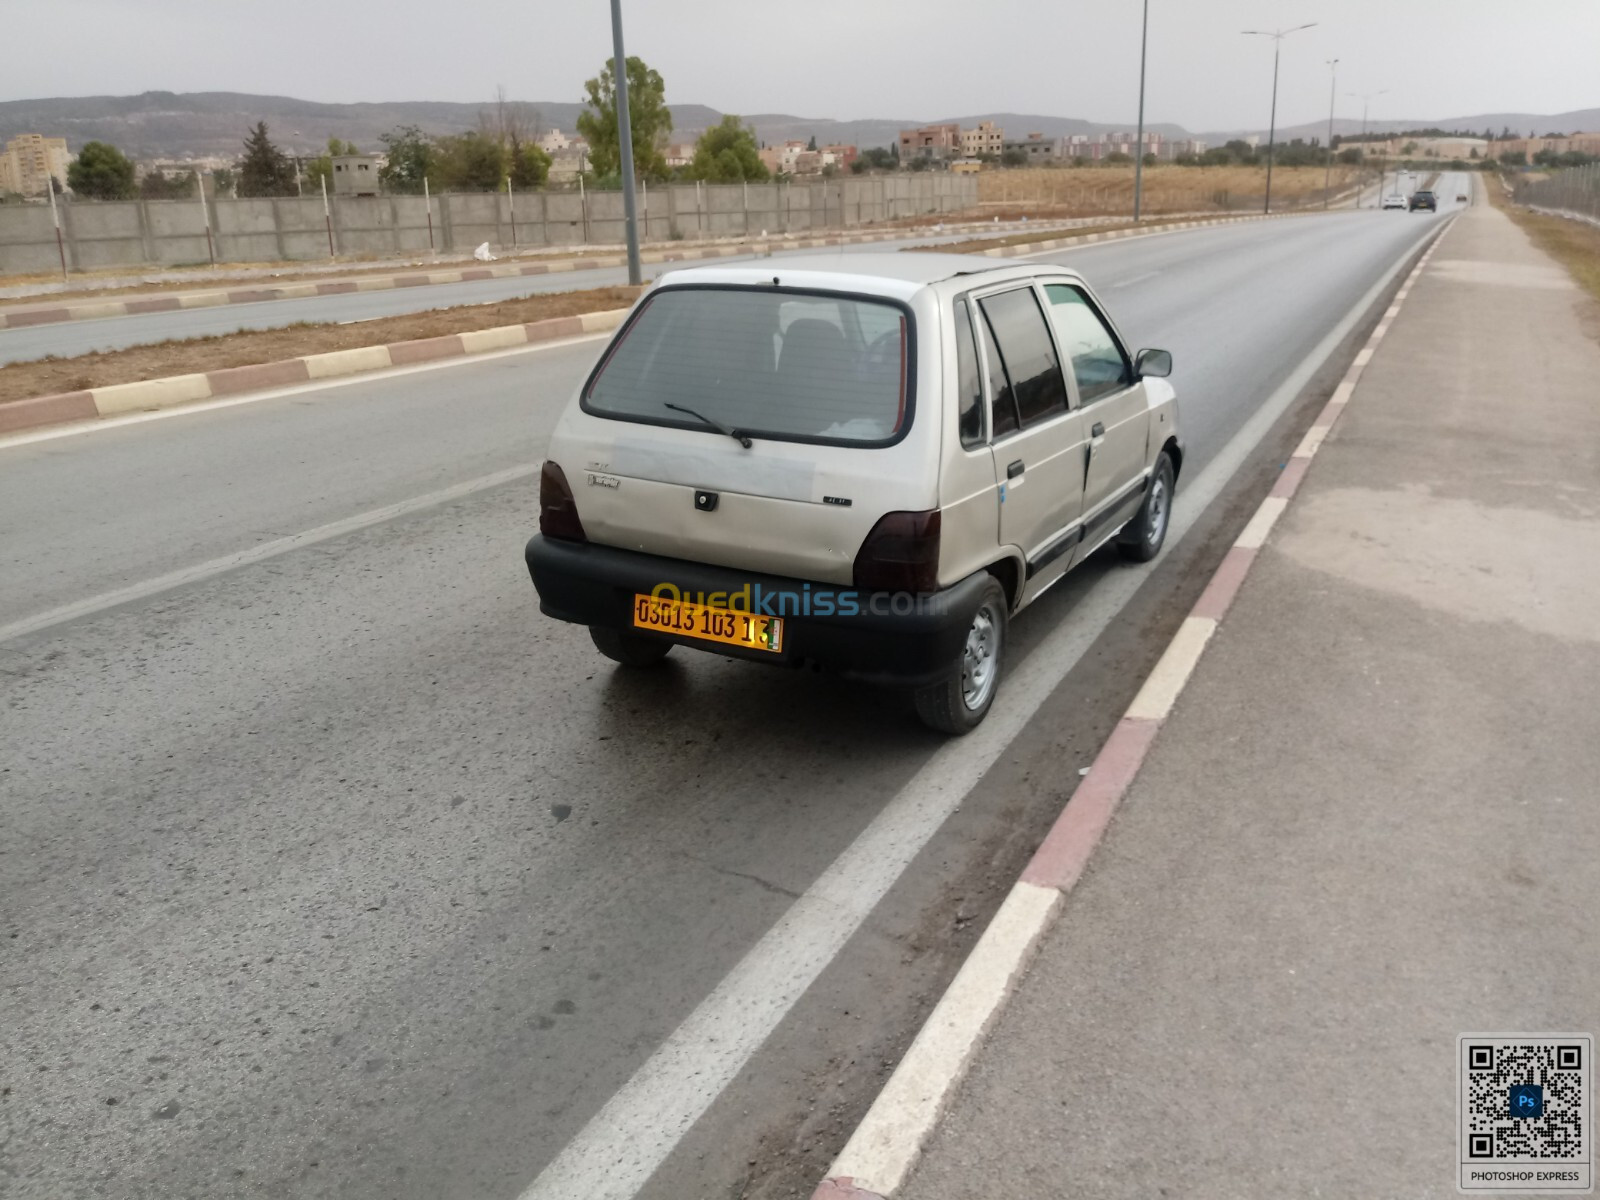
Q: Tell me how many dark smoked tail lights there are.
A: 2